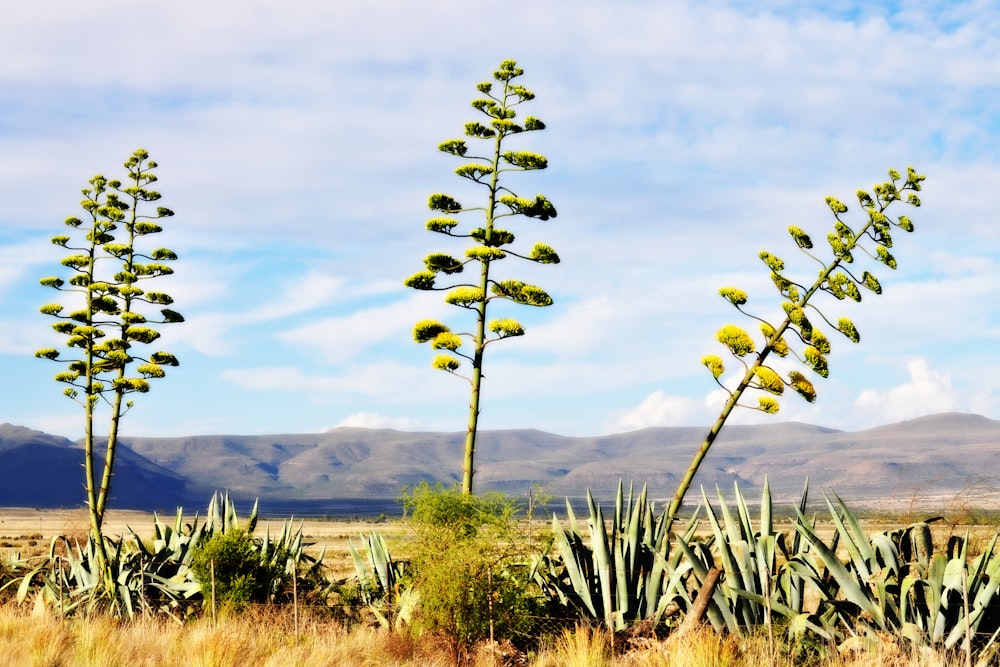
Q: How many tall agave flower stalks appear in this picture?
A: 4